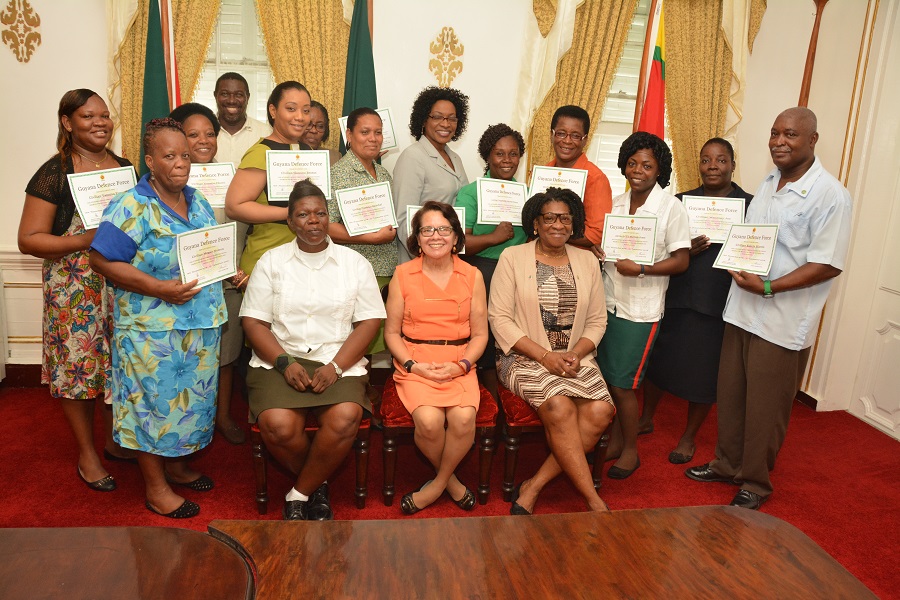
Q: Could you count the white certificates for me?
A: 12